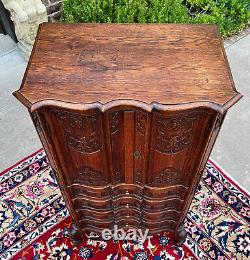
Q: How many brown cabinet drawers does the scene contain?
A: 4